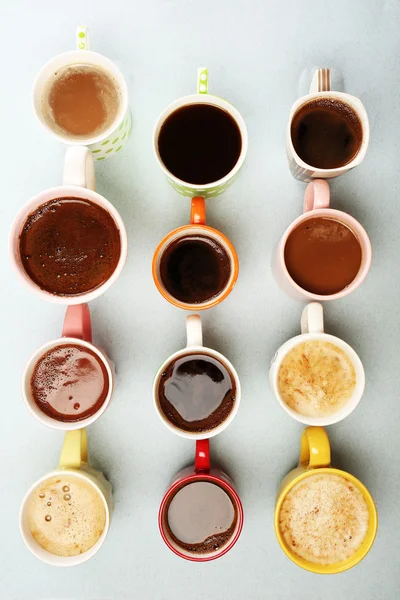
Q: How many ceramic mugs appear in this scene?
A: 12